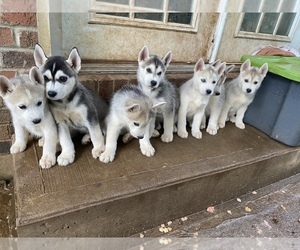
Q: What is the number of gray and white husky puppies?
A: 6